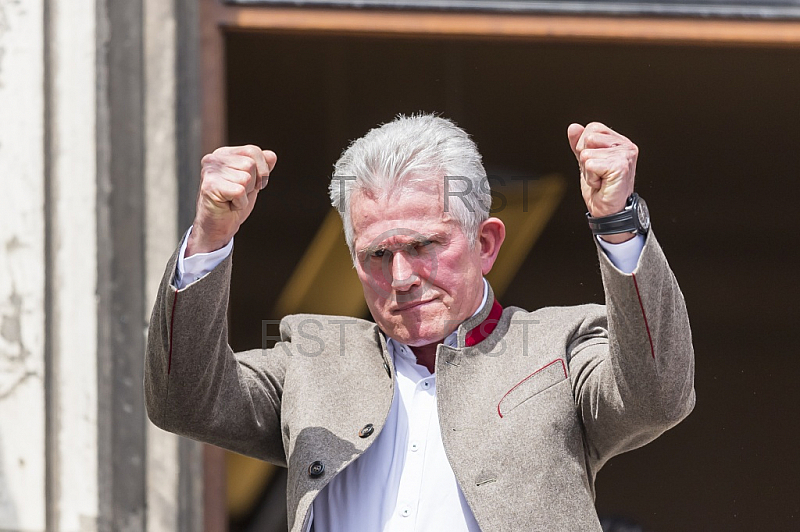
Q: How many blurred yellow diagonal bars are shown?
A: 2